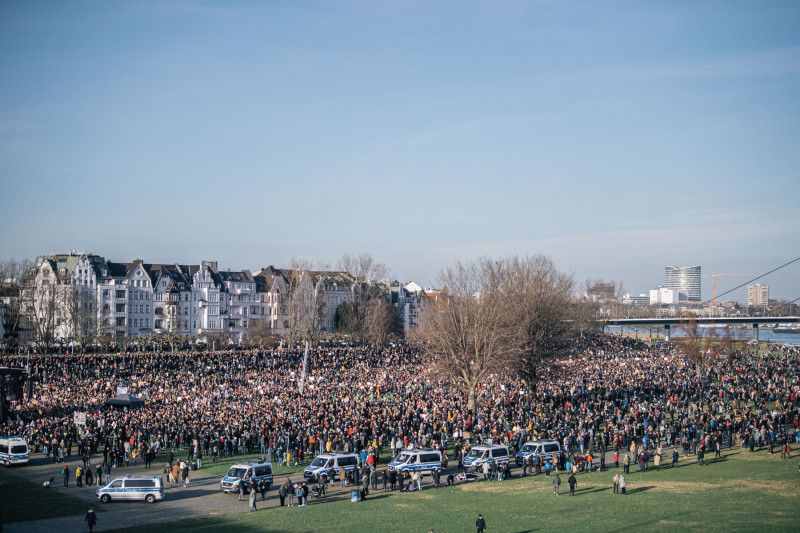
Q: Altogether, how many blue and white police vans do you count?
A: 7